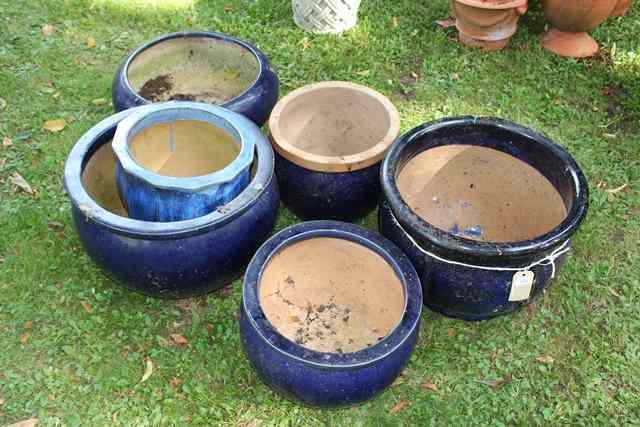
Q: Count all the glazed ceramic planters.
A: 6